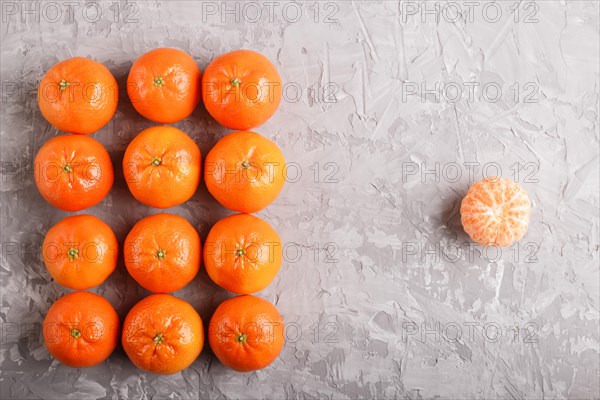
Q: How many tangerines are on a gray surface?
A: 13